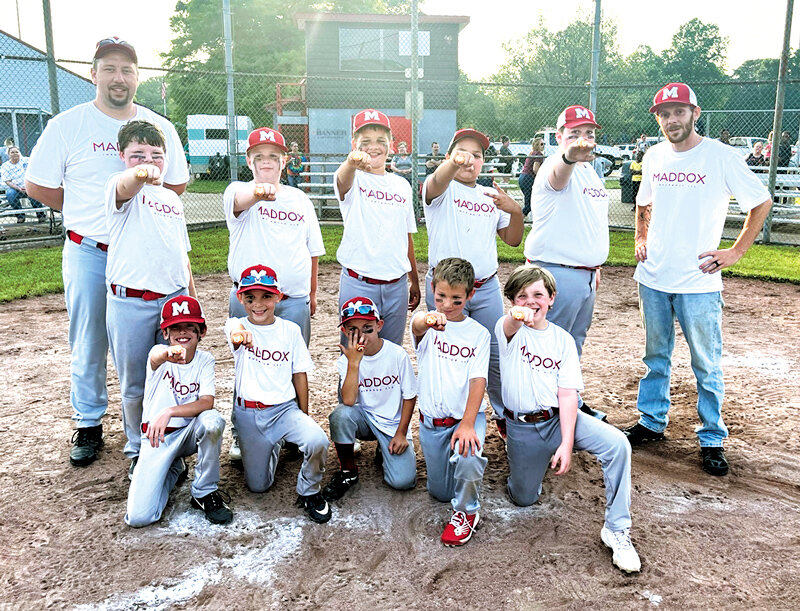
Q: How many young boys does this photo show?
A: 10